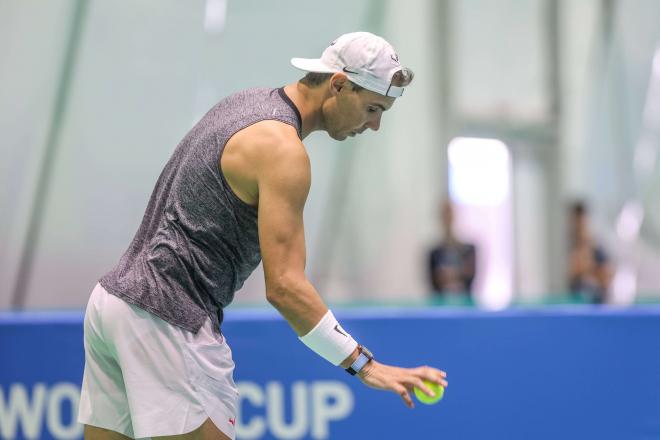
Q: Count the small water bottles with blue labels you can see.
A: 0